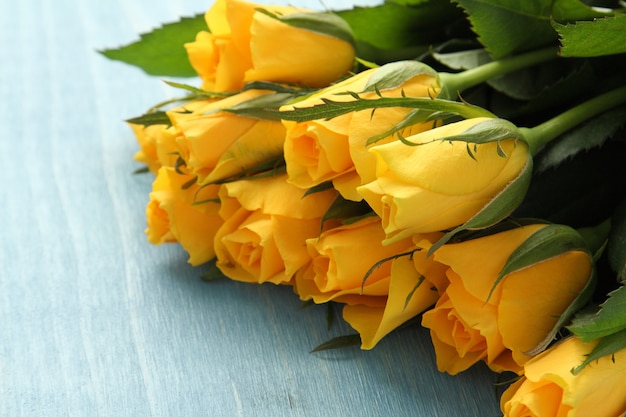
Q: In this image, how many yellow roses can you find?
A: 10